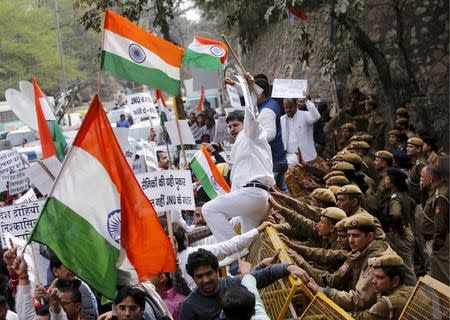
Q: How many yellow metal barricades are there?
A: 3